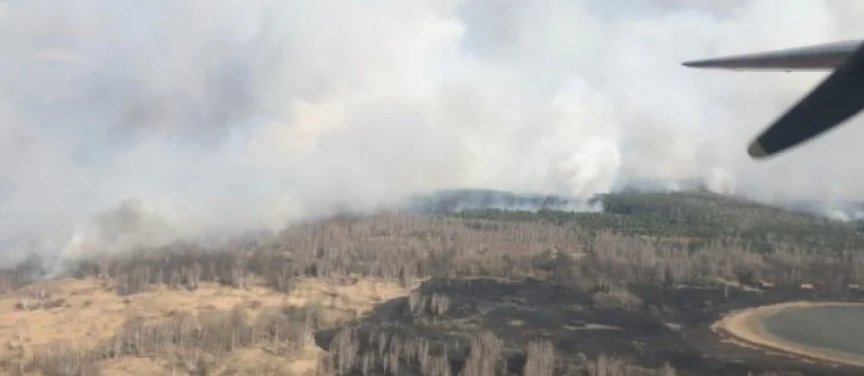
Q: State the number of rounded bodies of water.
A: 1